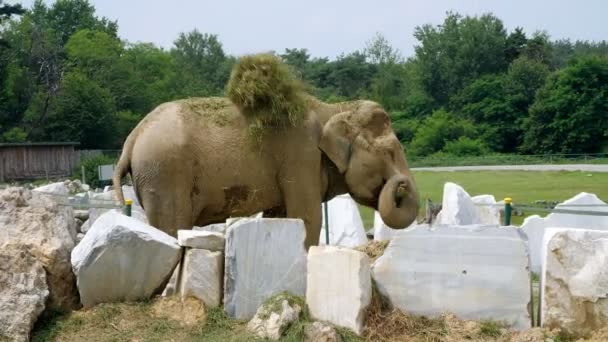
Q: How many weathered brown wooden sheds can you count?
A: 1